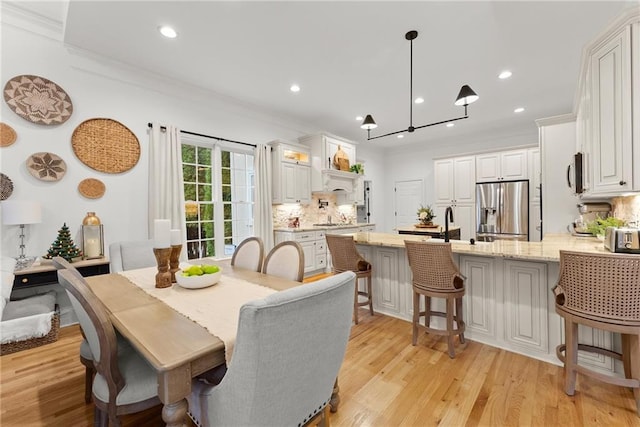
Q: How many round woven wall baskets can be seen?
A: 6